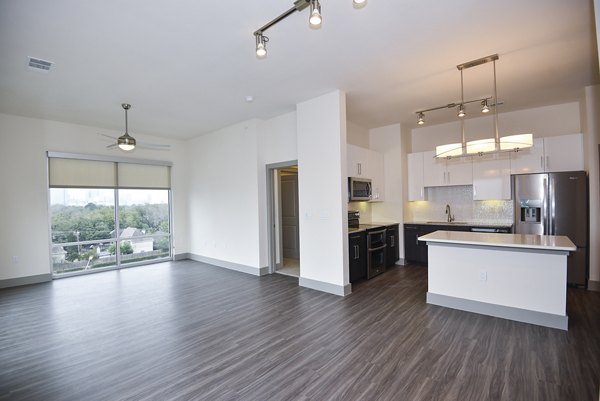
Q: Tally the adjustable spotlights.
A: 6